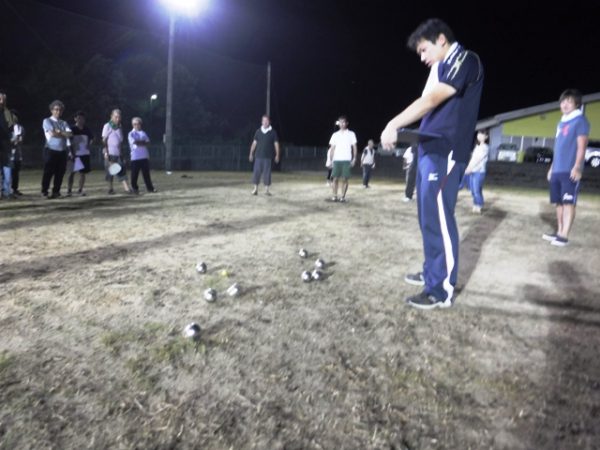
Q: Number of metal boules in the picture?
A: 8